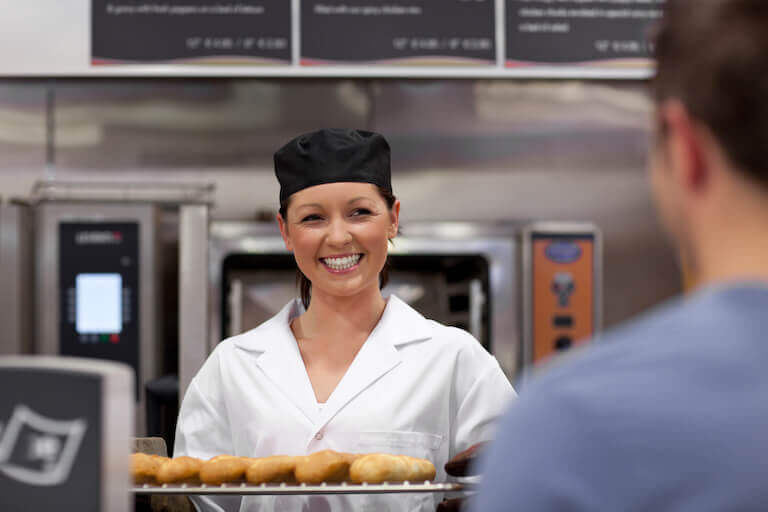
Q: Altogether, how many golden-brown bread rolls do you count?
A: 6